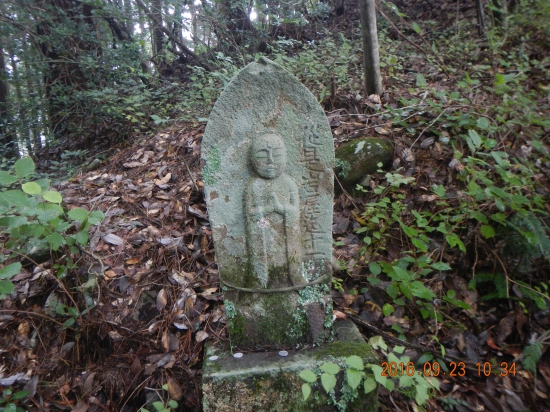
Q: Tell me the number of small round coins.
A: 3